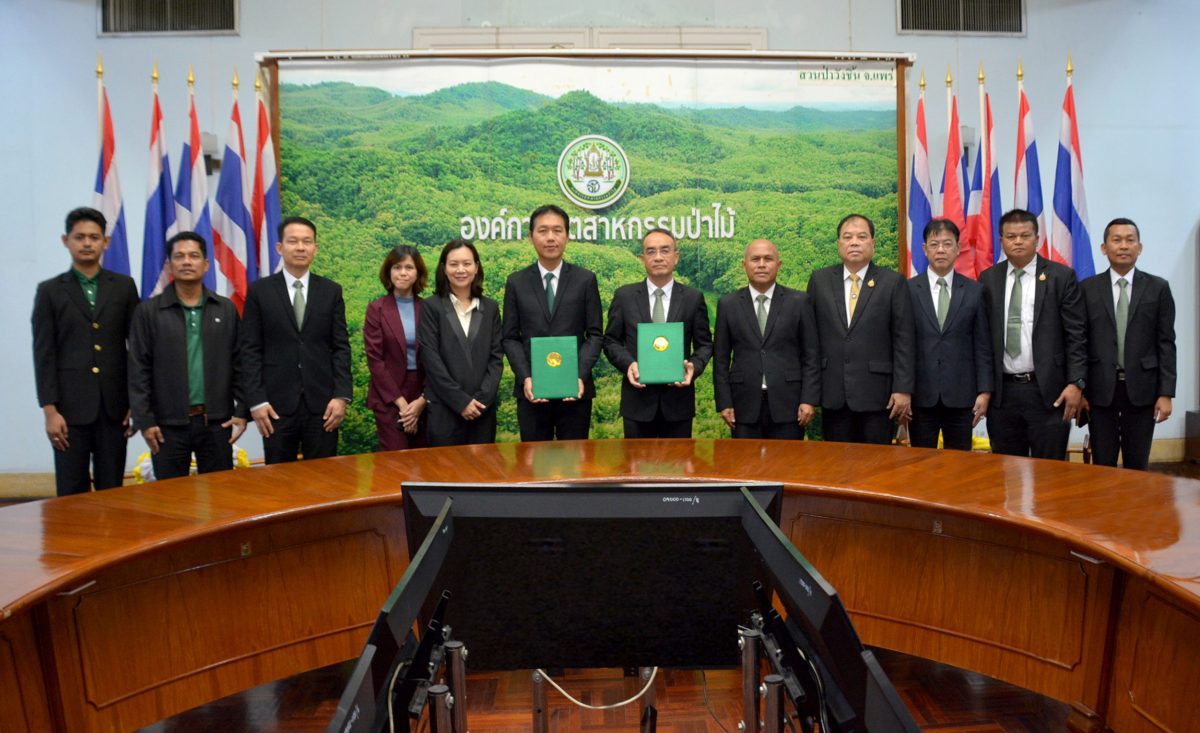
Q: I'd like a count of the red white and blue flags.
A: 10